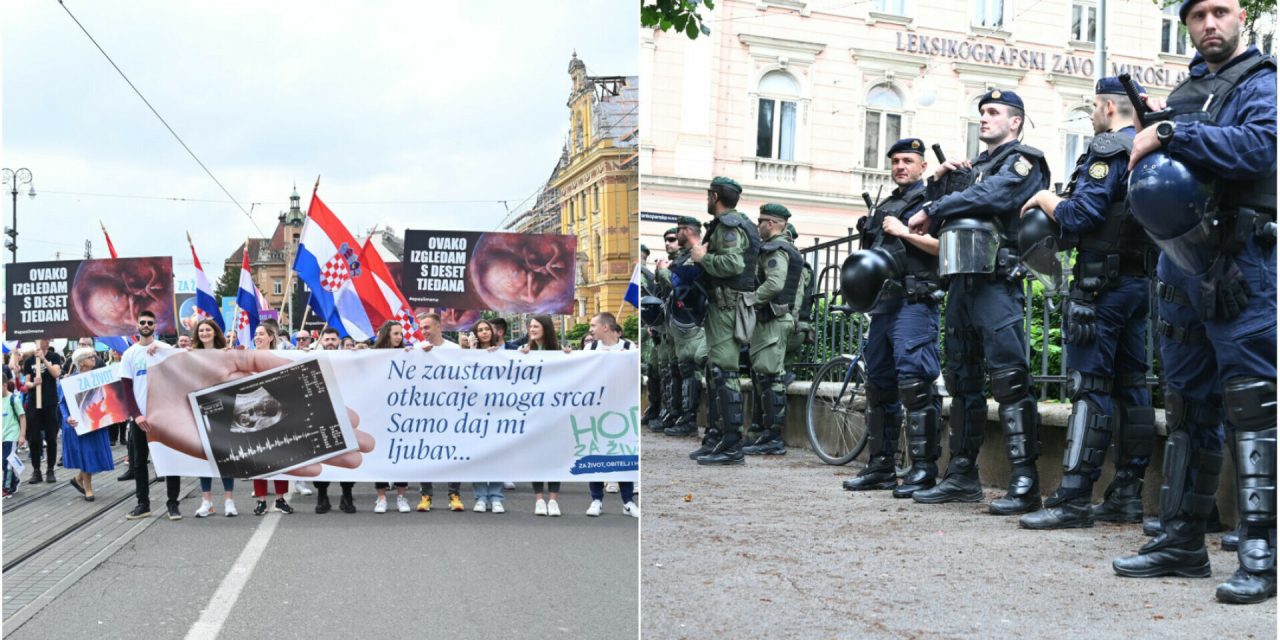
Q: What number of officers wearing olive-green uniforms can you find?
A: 6